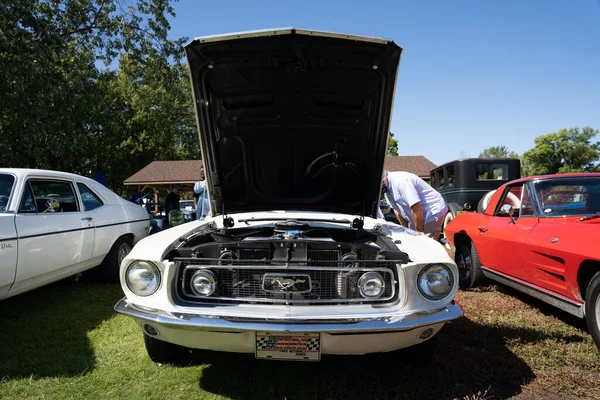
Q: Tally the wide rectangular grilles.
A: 1